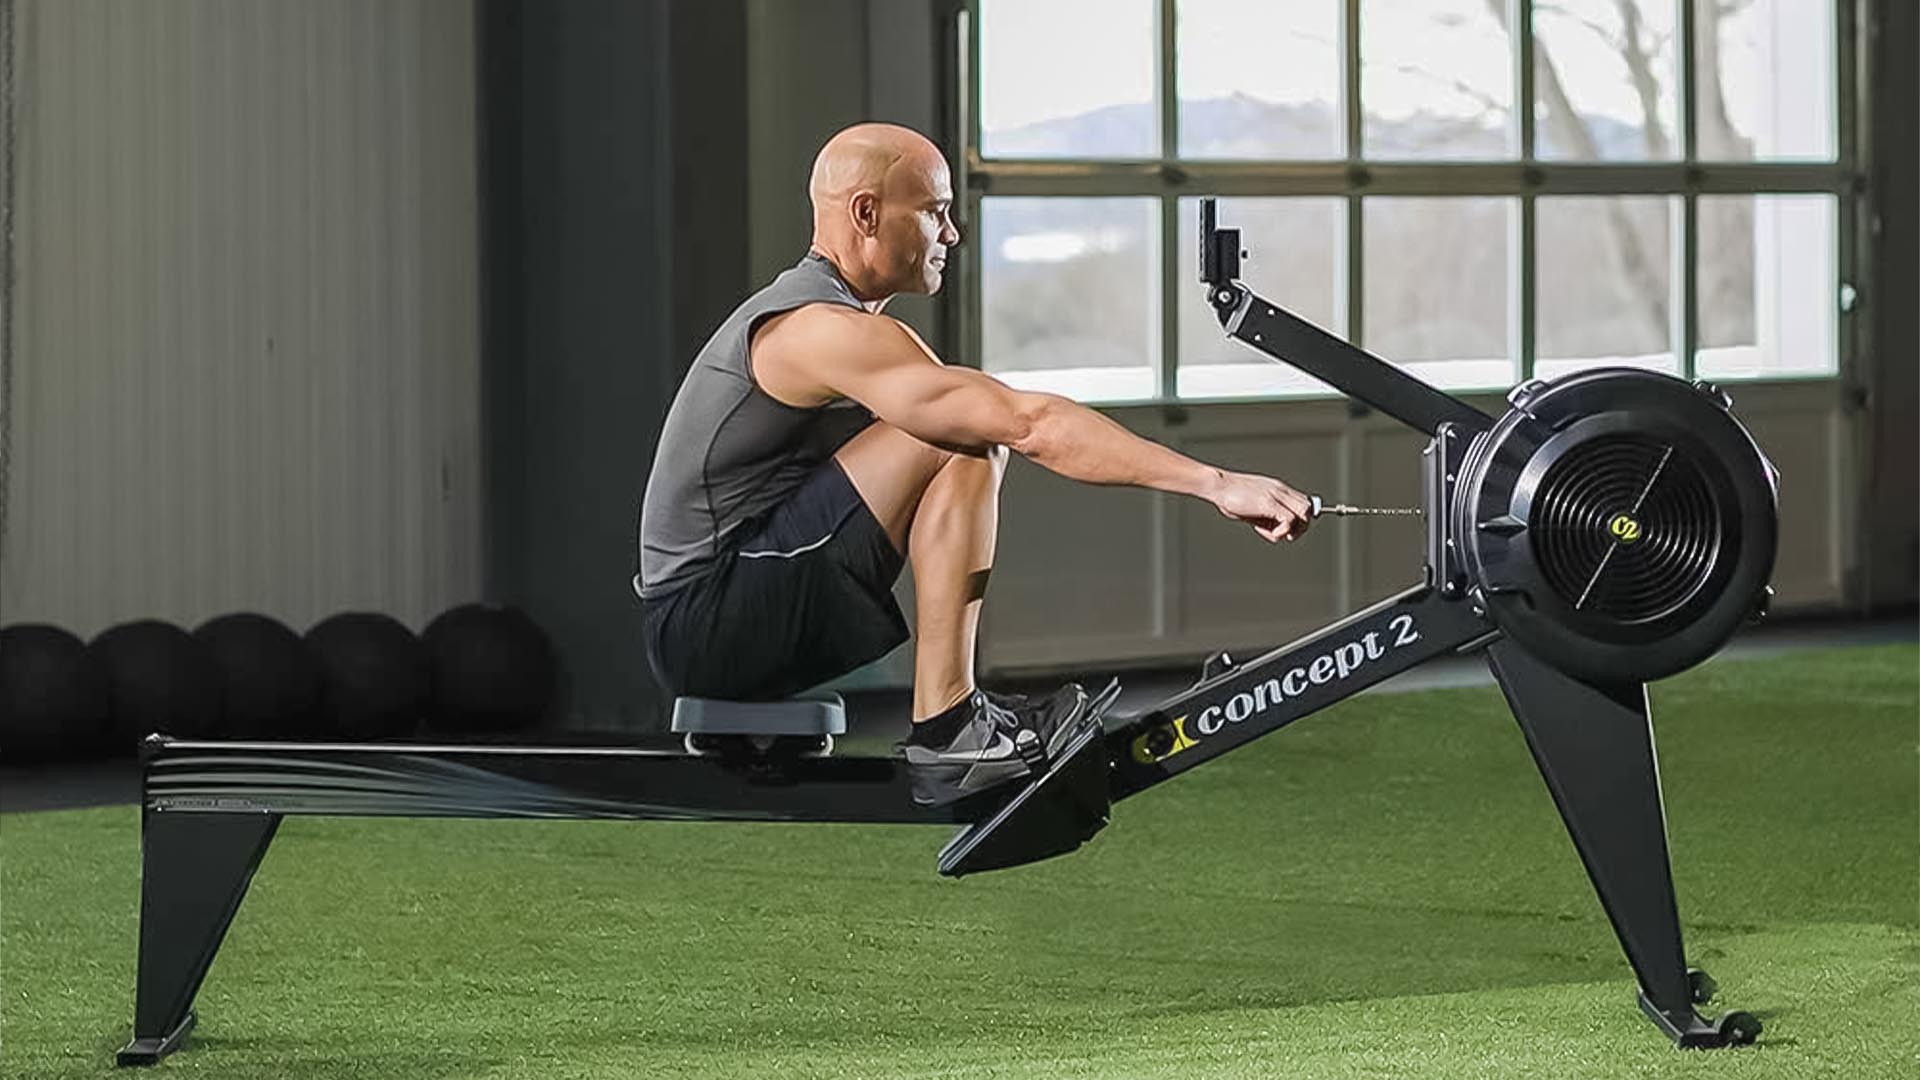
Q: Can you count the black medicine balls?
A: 5